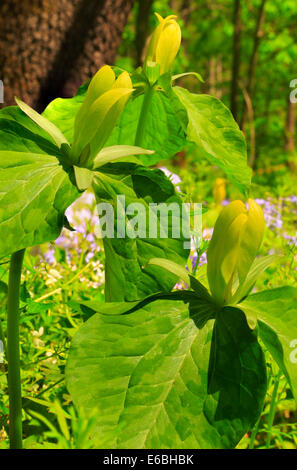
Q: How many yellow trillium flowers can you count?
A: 3